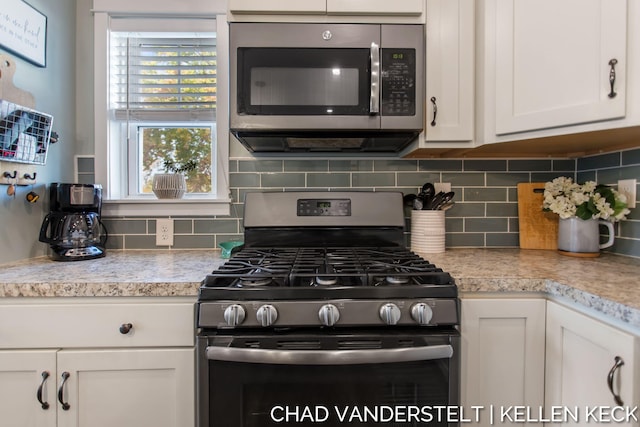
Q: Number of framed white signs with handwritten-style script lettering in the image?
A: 1